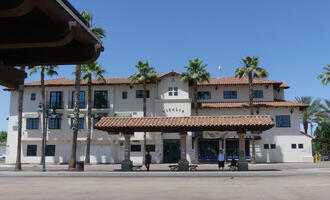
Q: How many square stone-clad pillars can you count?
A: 3